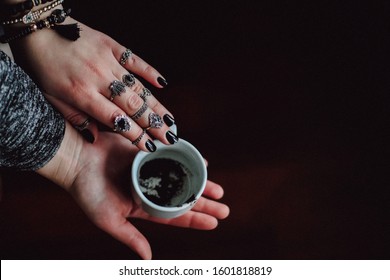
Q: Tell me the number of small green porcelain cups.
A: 1